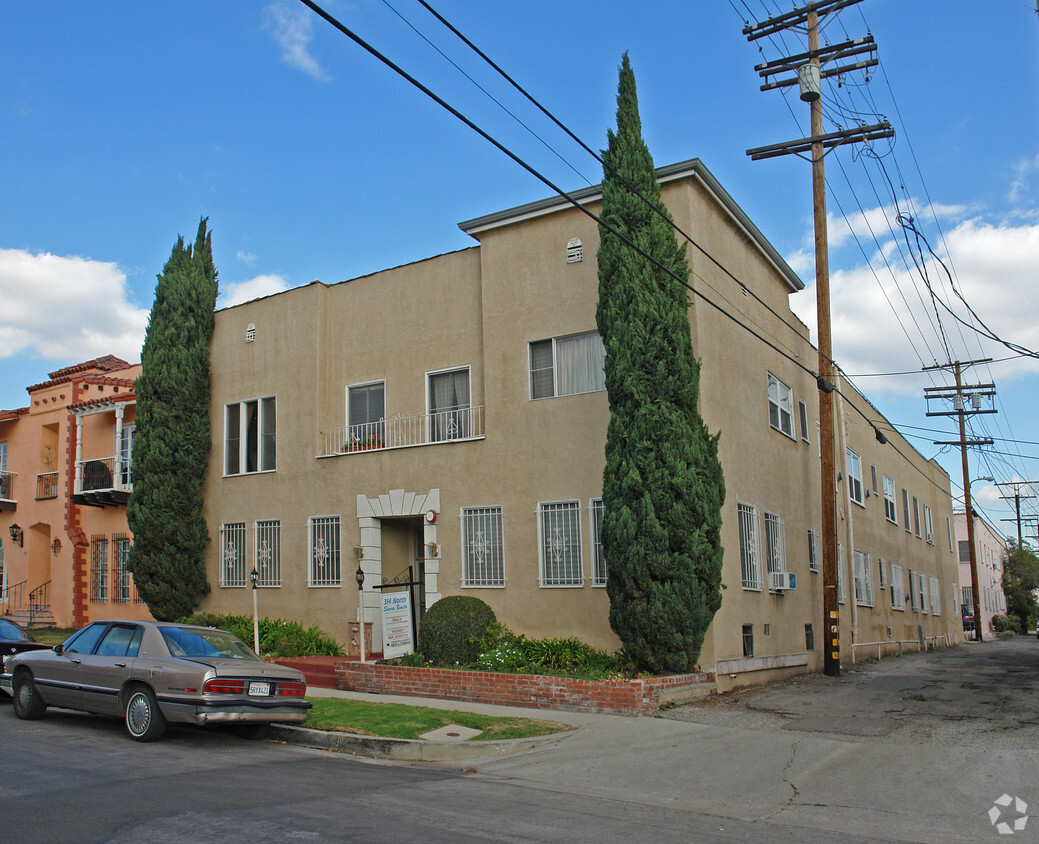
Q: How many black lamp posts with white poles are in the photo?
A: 2